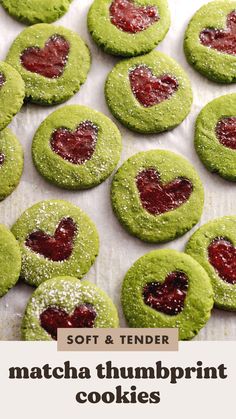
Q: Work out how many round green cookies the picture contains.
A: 15